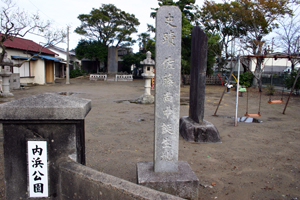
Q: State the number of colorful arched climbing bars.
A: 3